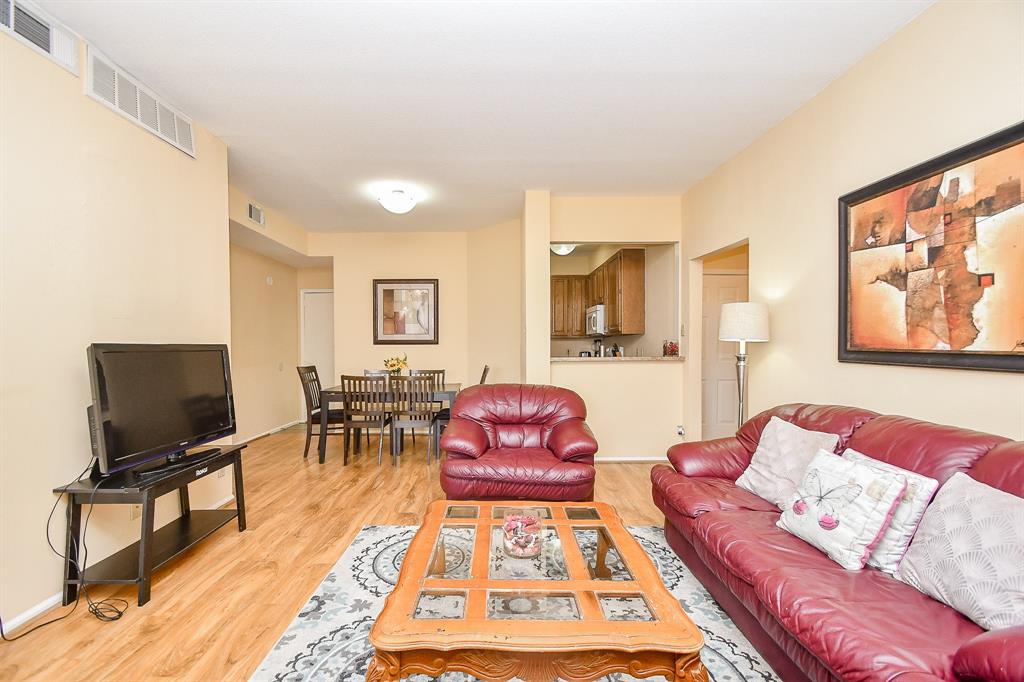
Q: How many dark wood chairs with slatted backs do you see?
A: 6